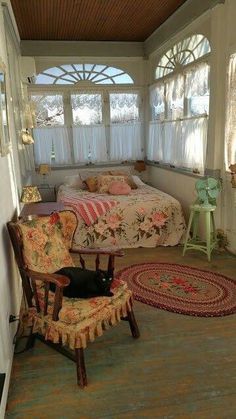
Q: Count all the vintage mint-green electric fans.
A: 1